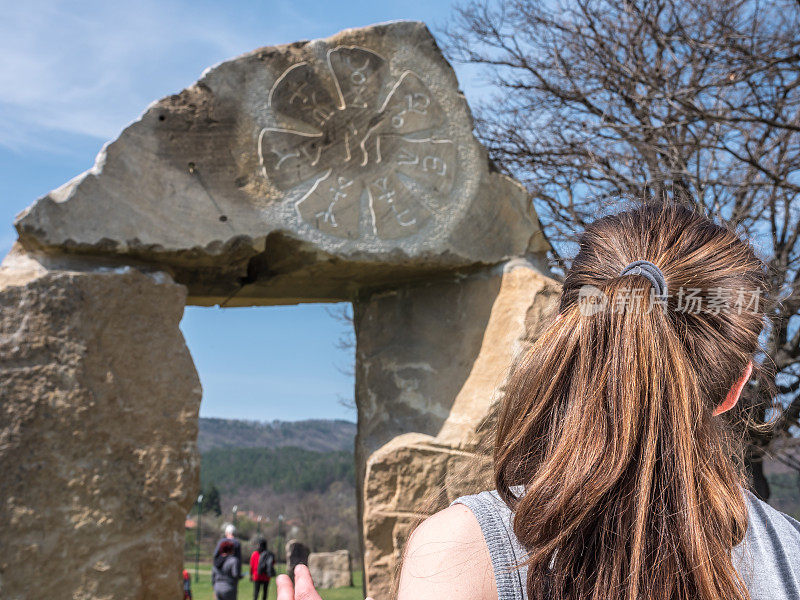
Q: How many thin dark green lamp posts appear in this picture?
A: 4